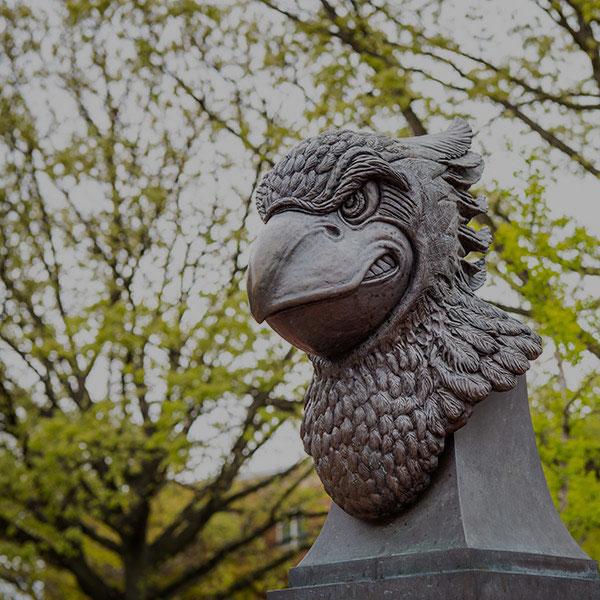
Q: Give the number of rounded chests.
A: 1